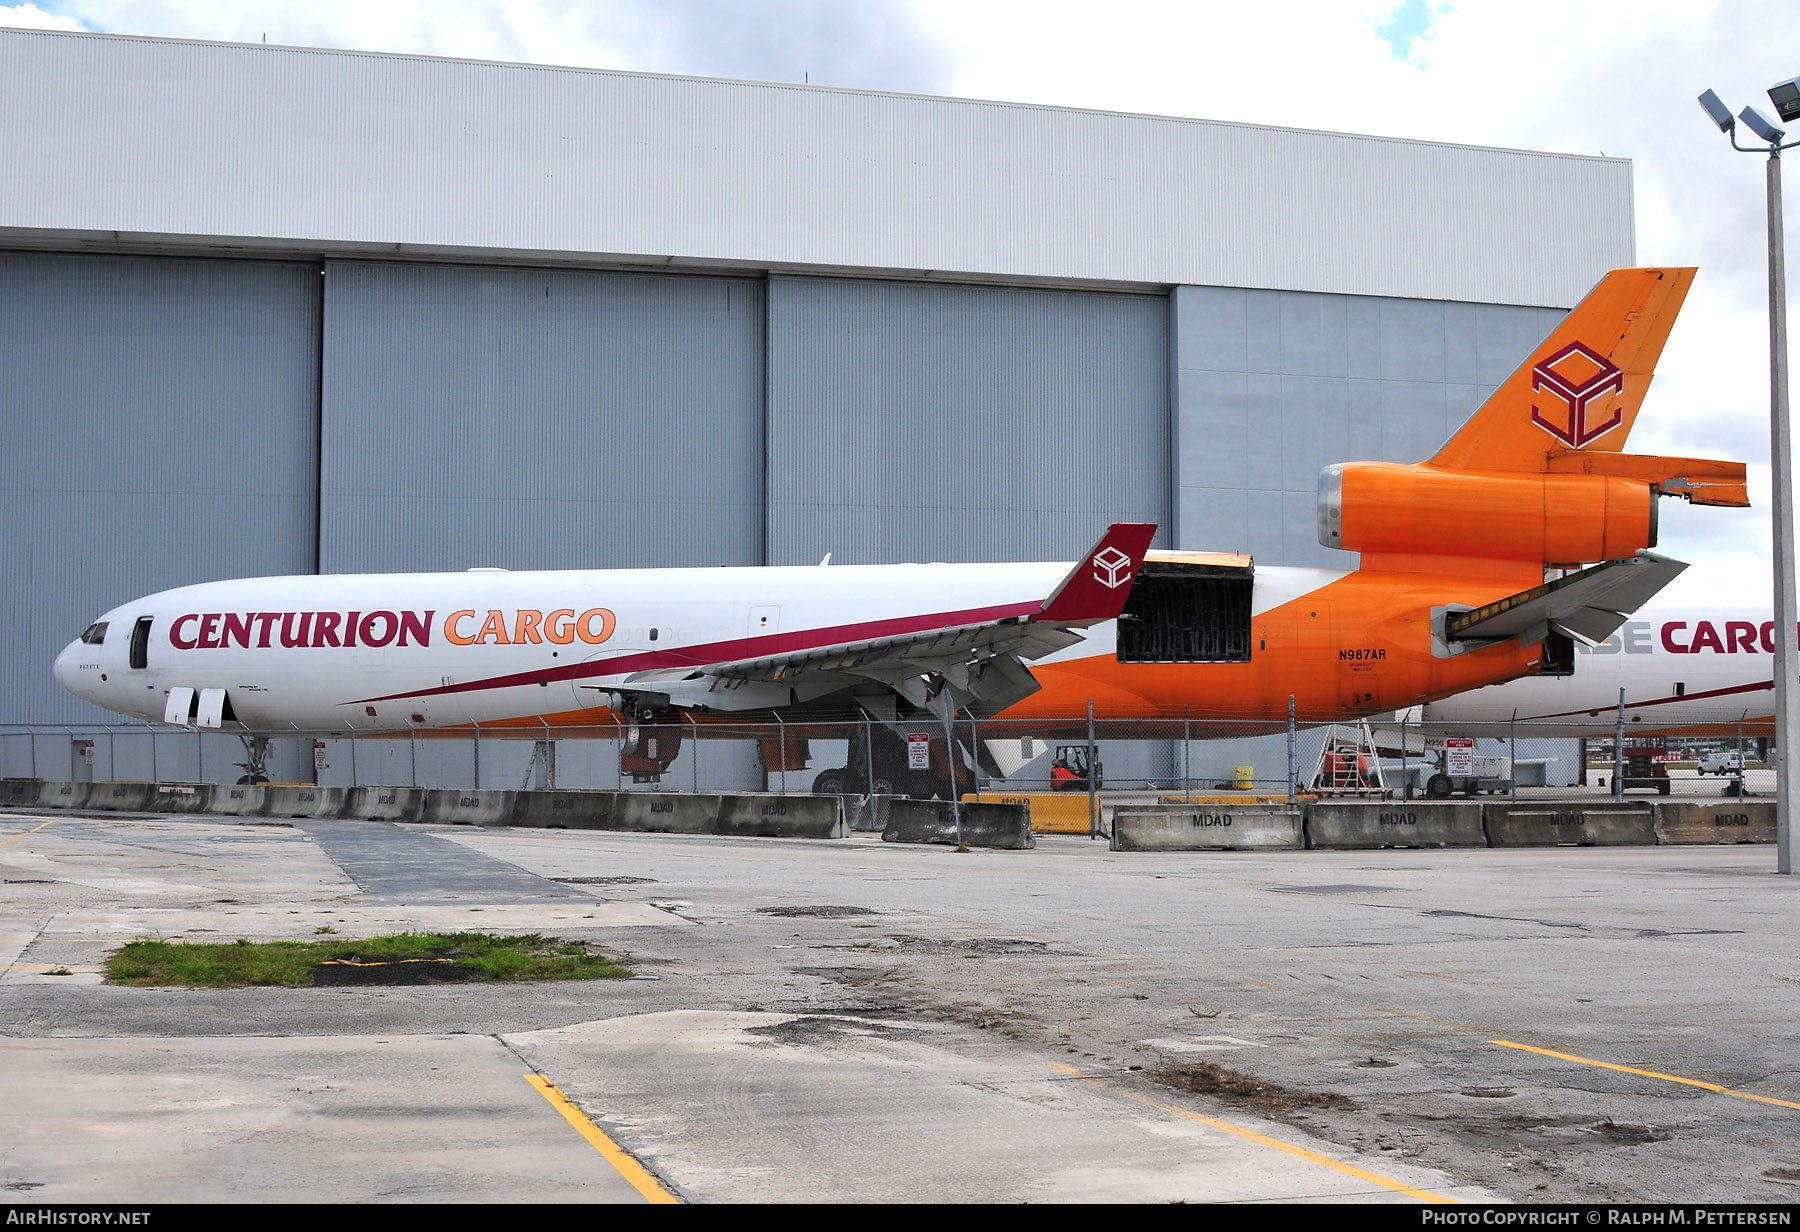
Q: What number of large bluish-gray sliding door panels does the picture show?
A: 3